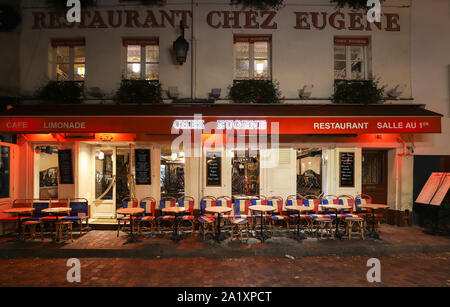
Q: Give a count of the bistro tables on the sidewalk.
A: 9